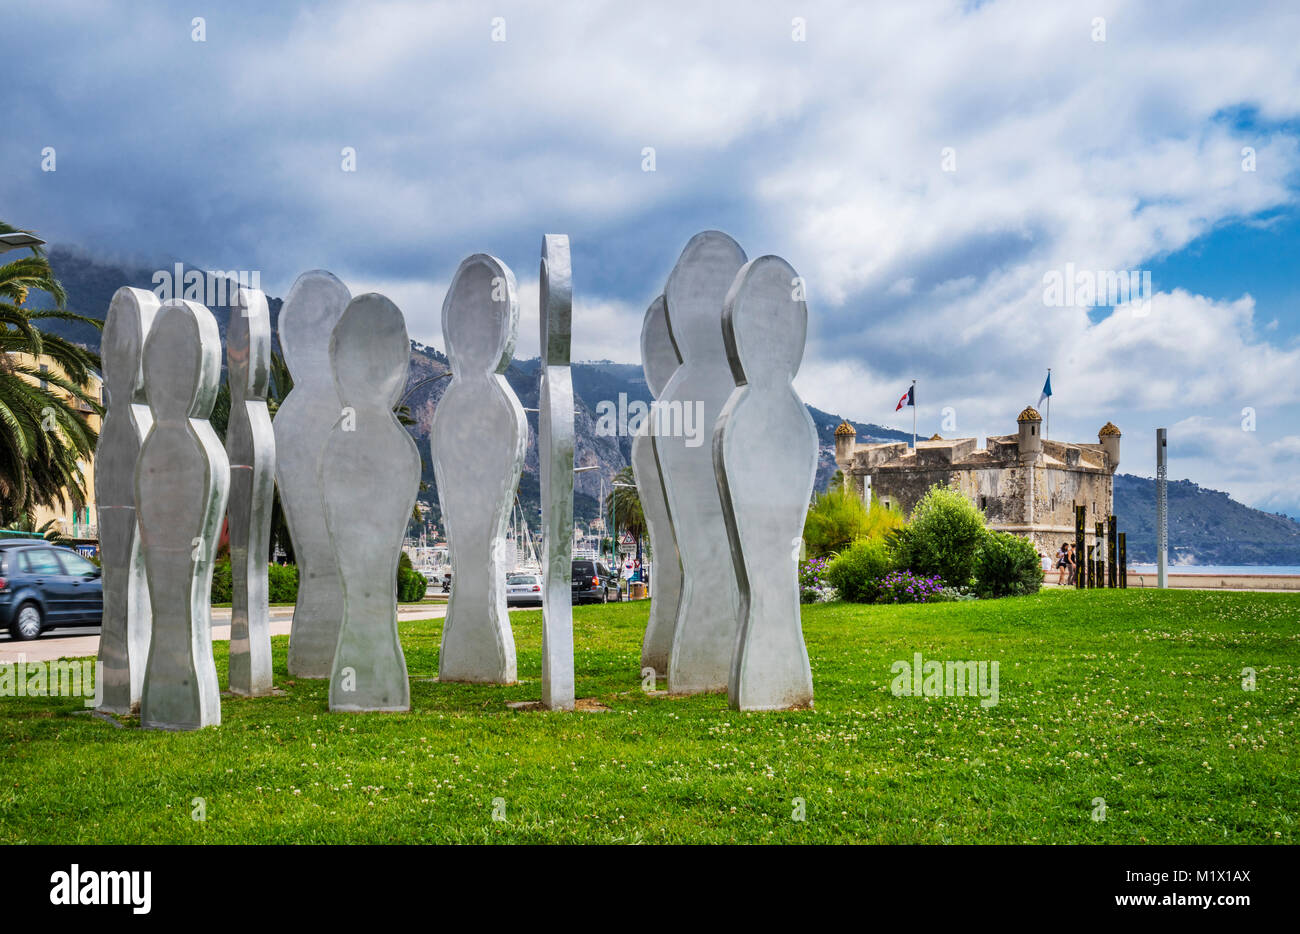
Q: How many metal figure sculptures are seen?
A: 10